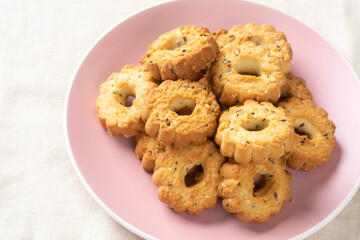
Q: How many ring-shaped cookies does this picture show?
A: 11